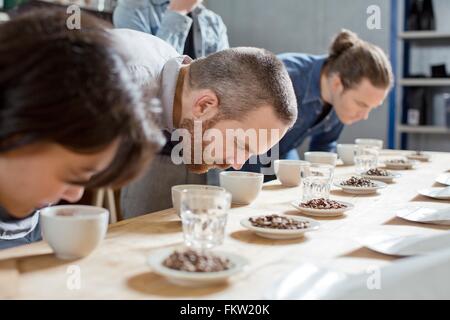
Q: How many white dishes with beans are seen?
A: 7